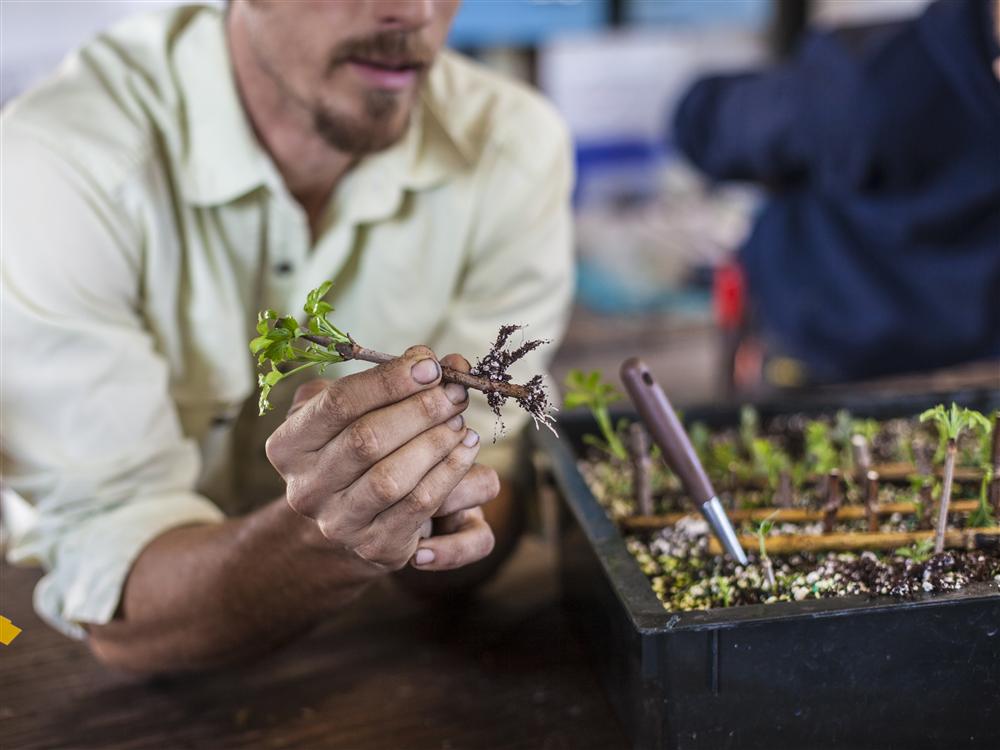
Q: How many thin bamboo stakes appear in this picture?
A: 3